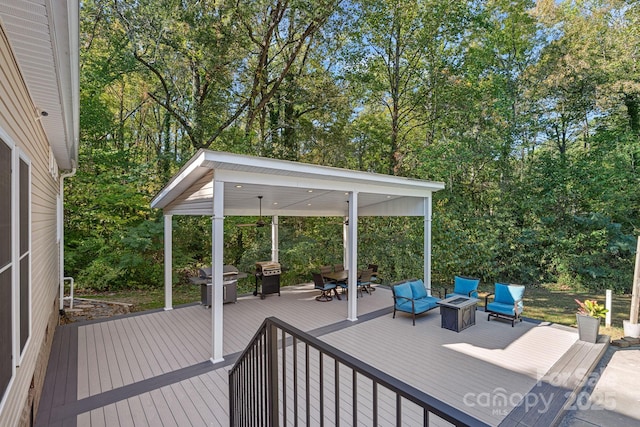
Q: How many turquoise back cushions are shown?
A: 4